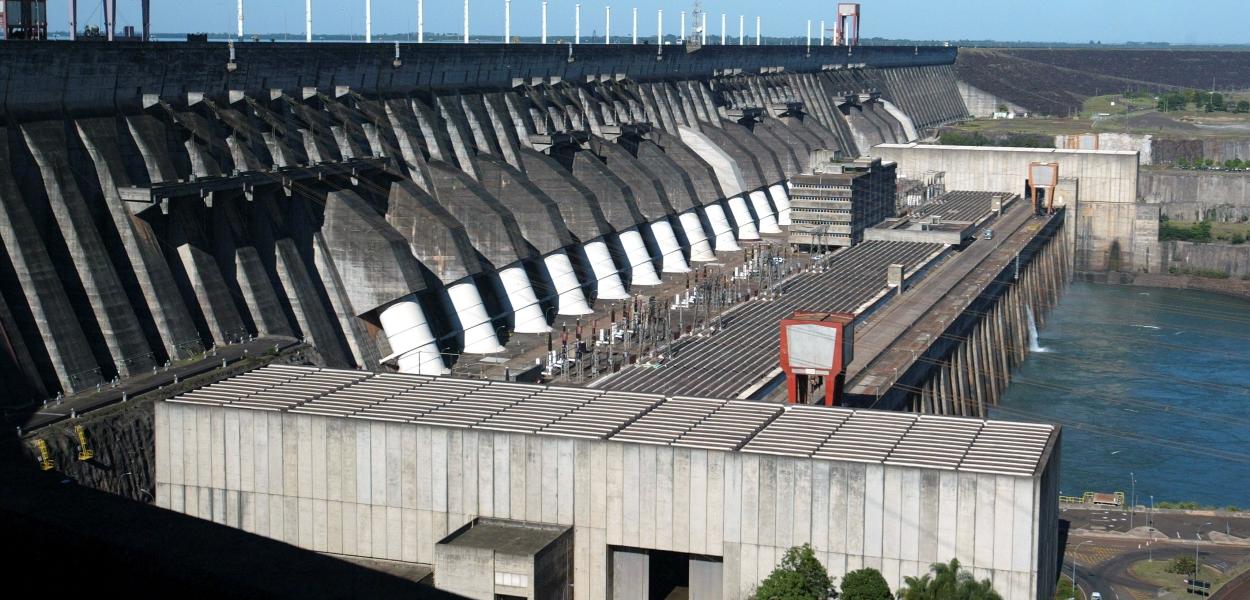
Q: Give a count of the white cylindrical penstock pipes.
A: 12